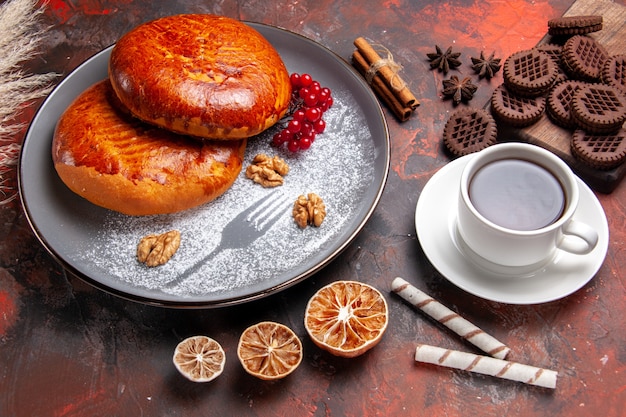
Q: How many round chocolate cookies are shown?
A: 10